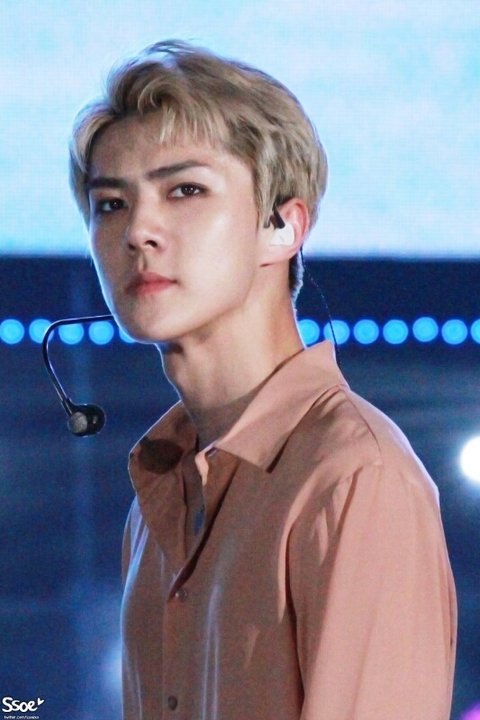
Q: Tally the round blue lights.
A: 12